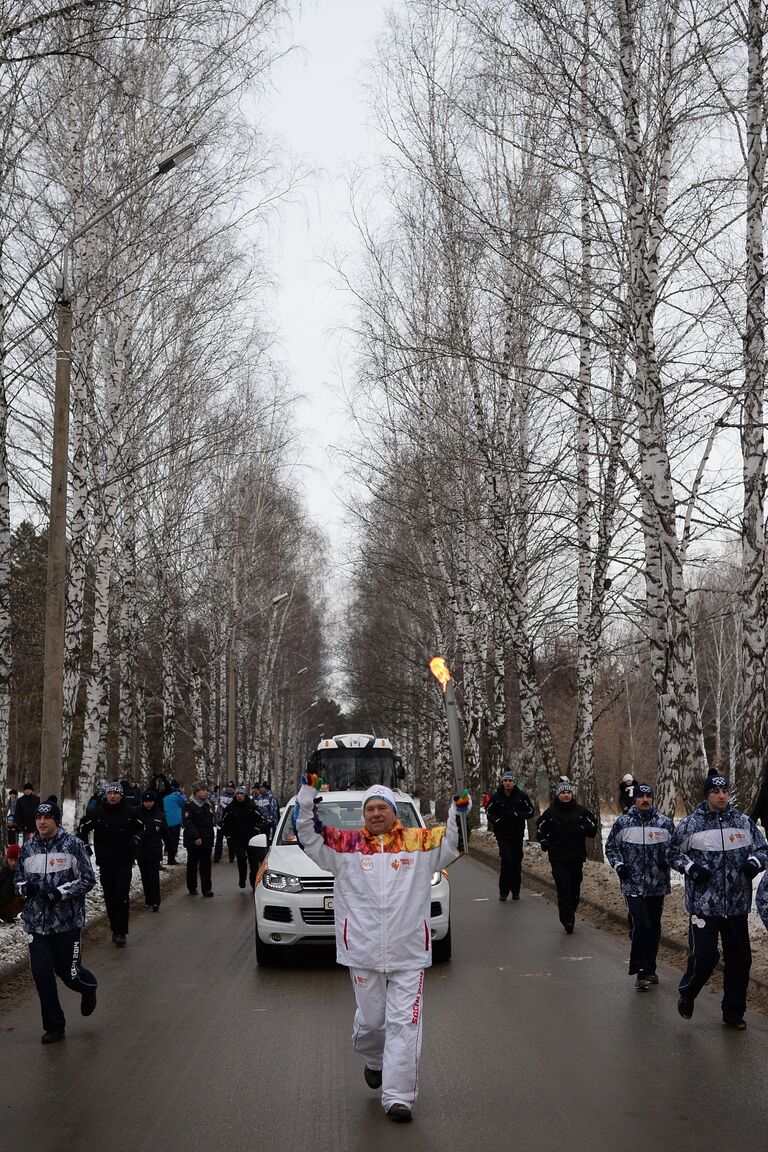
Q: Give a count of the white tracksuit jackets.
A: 1